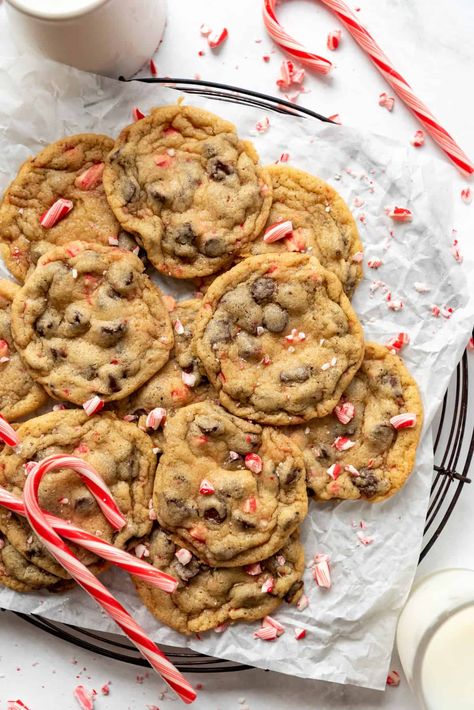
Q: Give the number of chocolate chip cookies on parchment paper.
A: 12